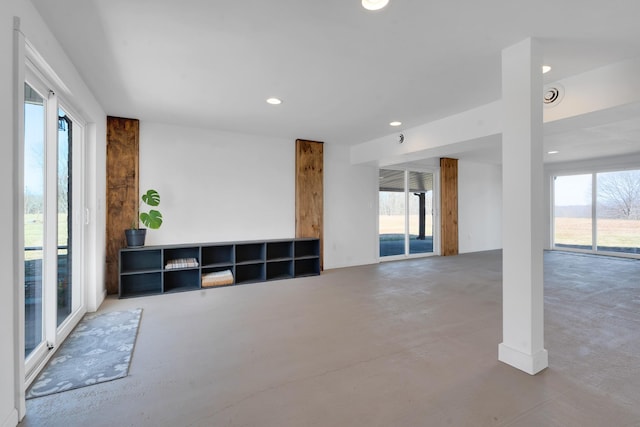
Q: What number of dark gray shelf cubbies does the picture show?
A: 12